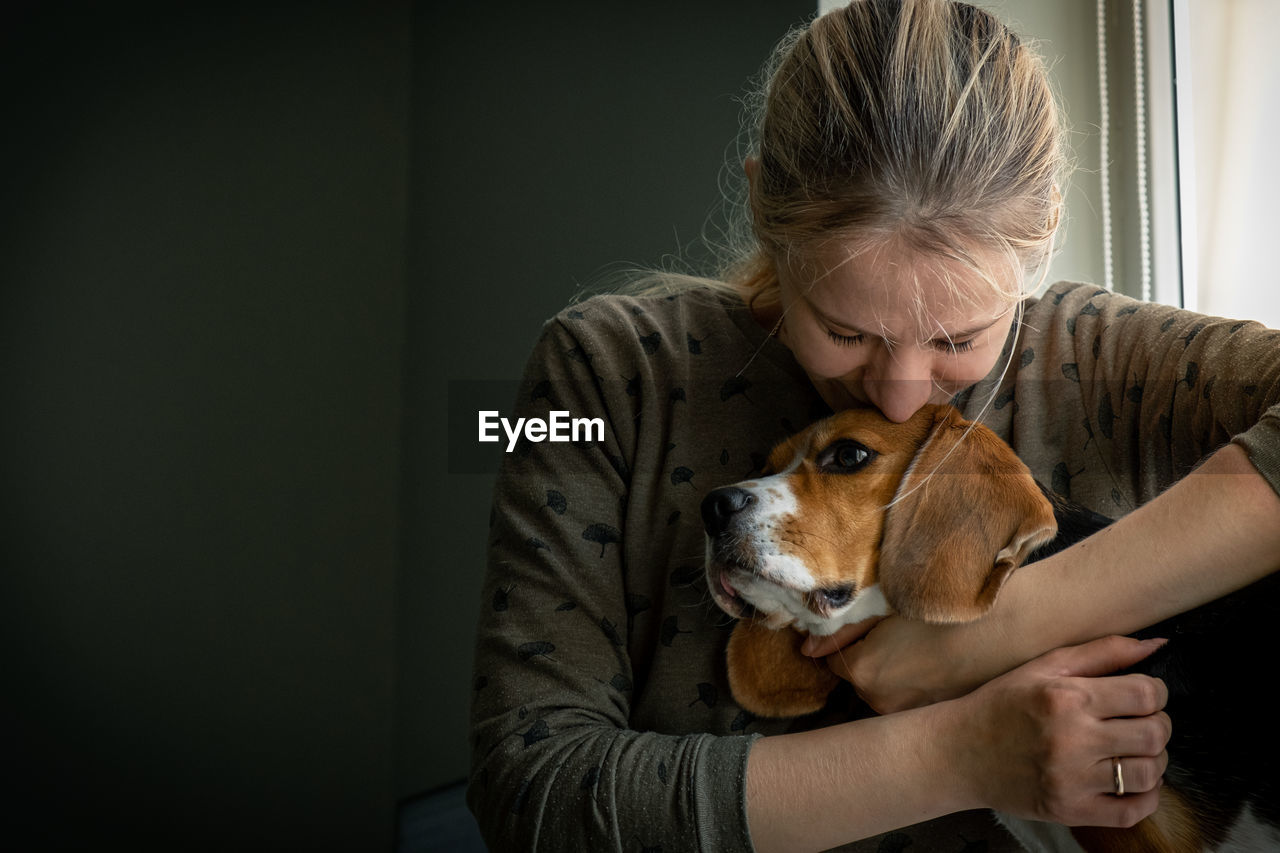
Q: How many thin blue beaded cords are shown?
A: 0